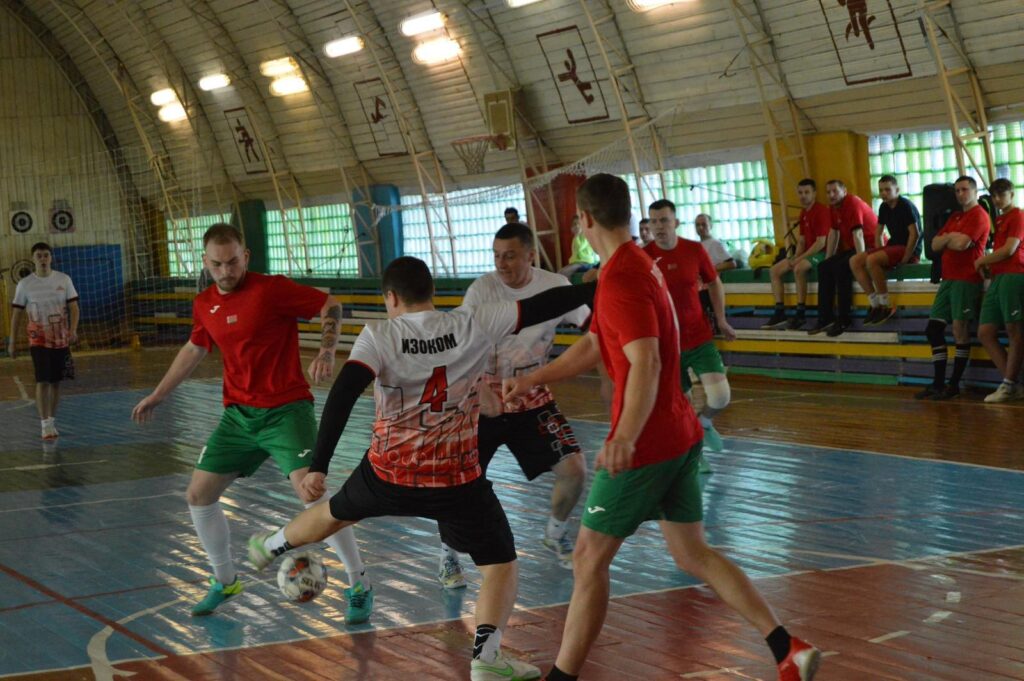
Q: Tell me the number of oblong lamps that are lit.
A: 10